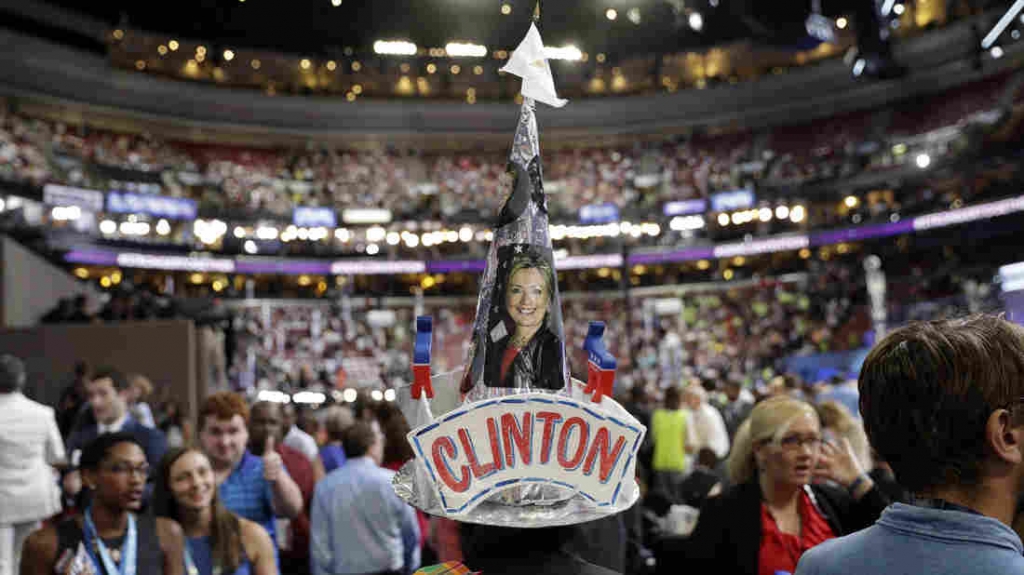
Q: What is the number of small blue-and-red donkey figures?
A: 2